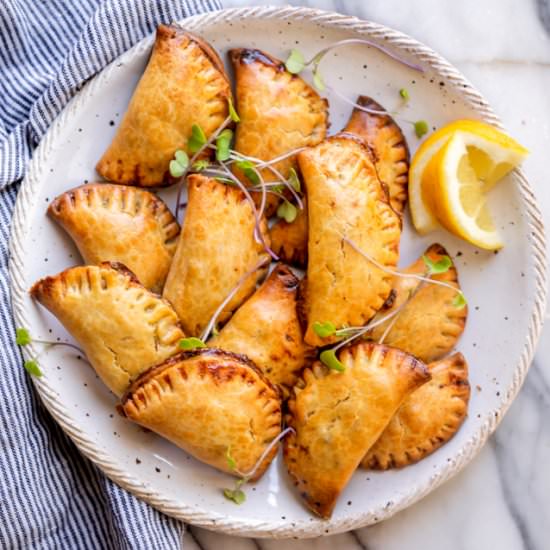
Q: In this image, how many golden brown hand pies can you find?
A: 12